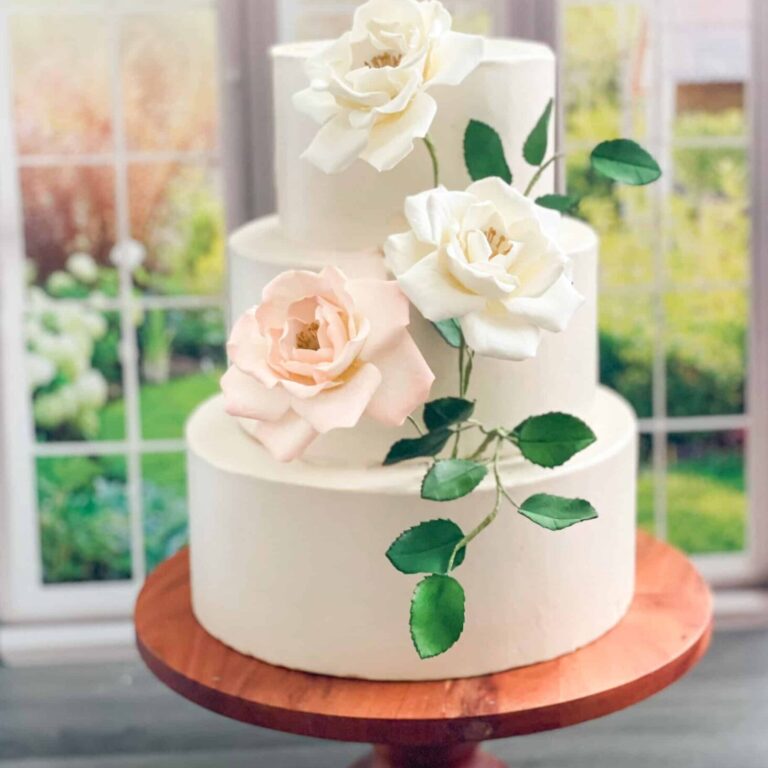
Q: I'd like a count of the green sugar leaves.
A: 12